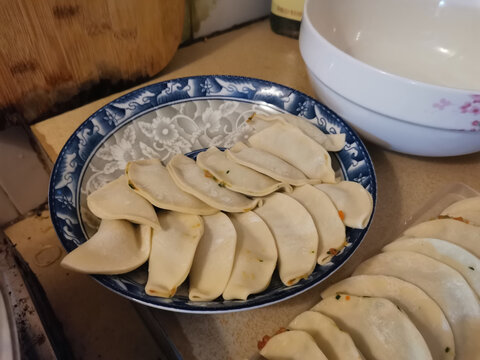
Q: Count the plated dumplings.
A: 14